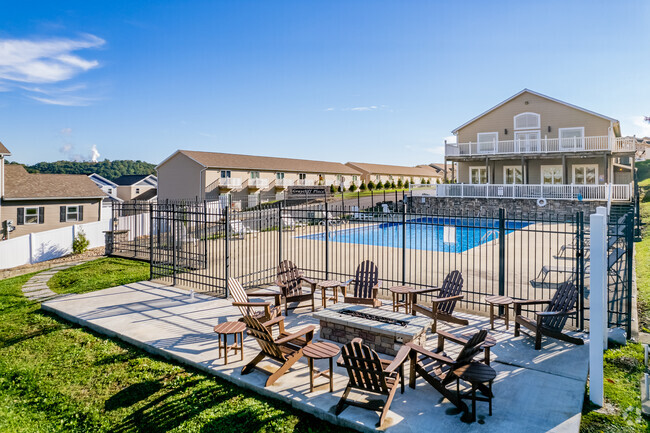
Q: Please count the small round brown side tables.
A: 7